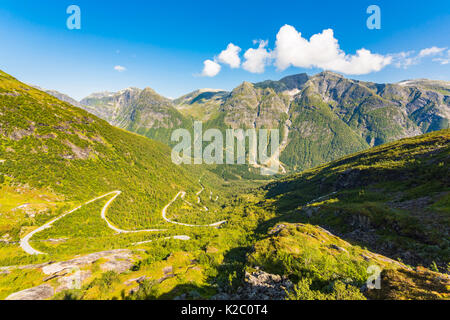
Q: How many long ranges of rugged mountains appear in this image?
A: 1